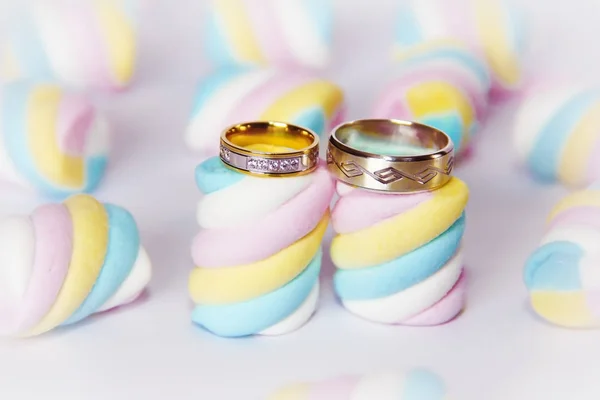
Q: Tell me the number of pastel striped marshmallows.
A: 12